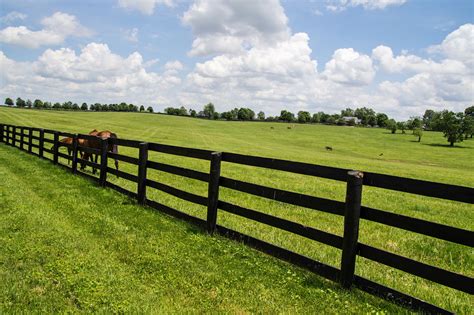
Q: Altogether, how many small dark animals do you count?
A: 4